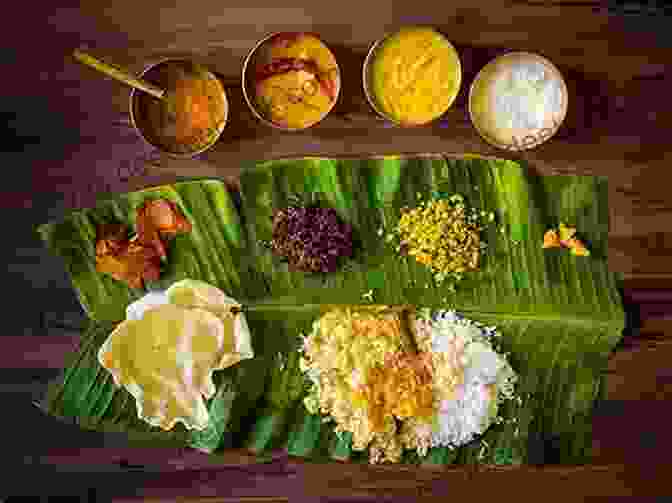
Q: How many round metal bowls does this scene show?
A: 4